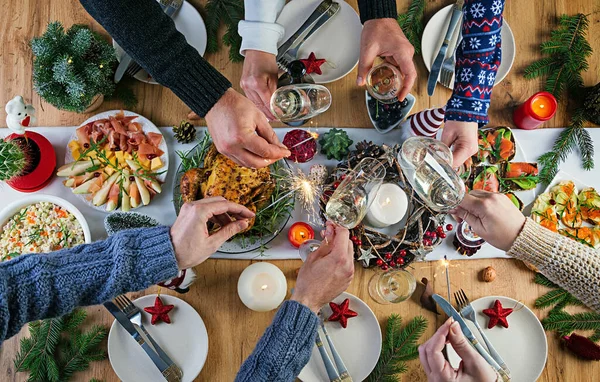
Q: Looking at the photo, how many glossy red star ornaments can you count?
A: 4